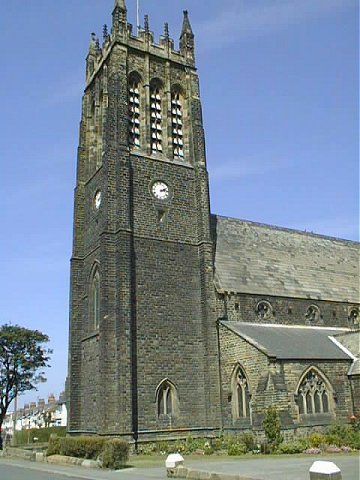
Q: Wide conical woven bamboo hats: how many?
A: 0